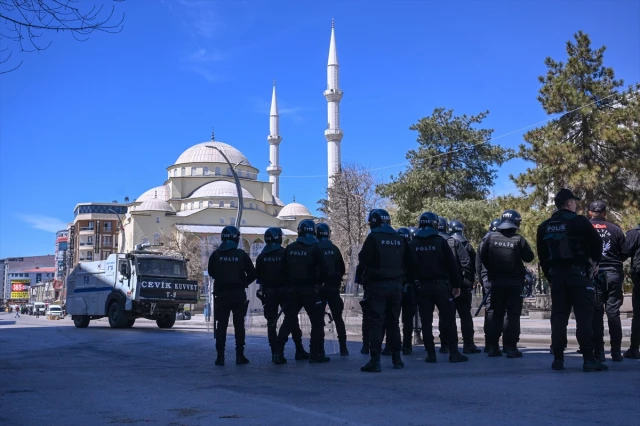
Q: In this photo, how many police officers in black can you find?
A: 15